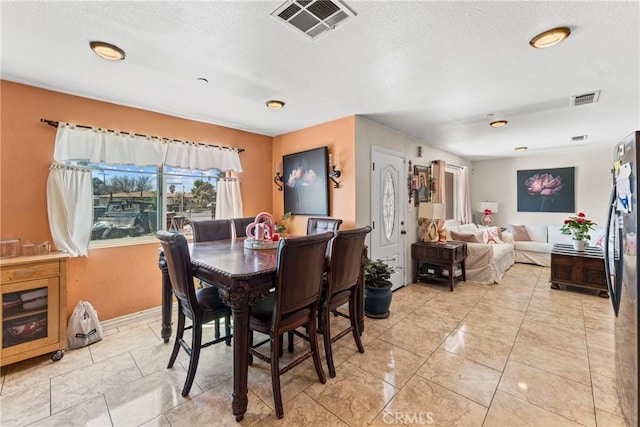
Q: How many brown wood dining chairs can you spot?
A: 6